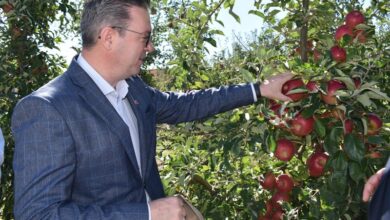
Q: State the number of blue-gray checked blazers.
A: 1